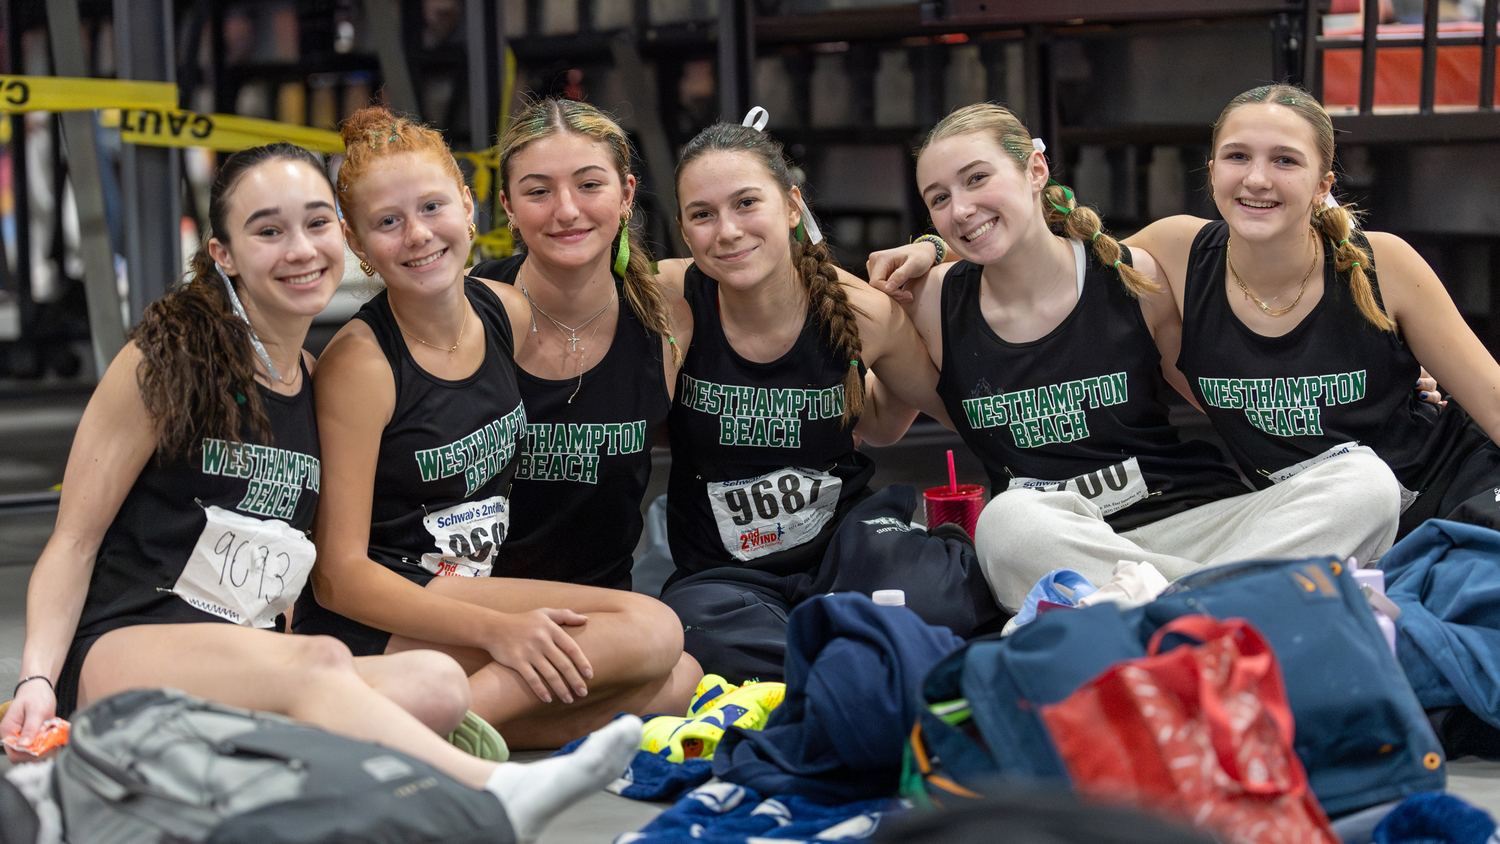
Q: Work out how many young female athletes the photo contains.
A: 6